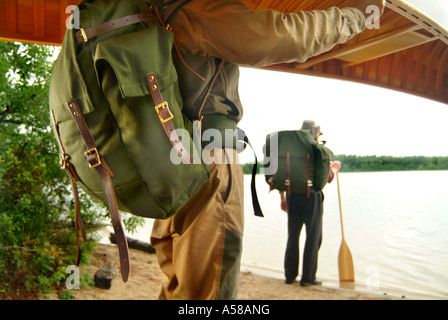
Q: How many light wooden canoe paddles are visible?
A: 1